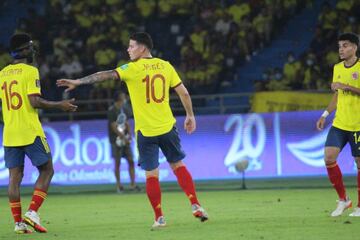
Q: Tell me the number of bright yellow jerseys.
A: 3